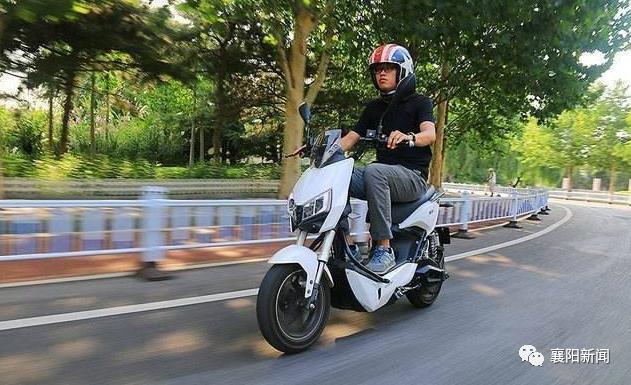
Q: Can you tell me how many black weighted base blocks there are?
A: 6